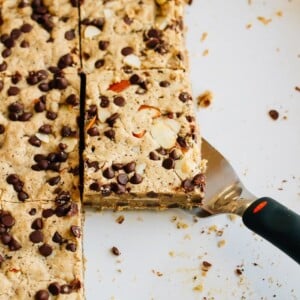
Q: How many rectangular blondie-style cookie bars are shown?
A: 5